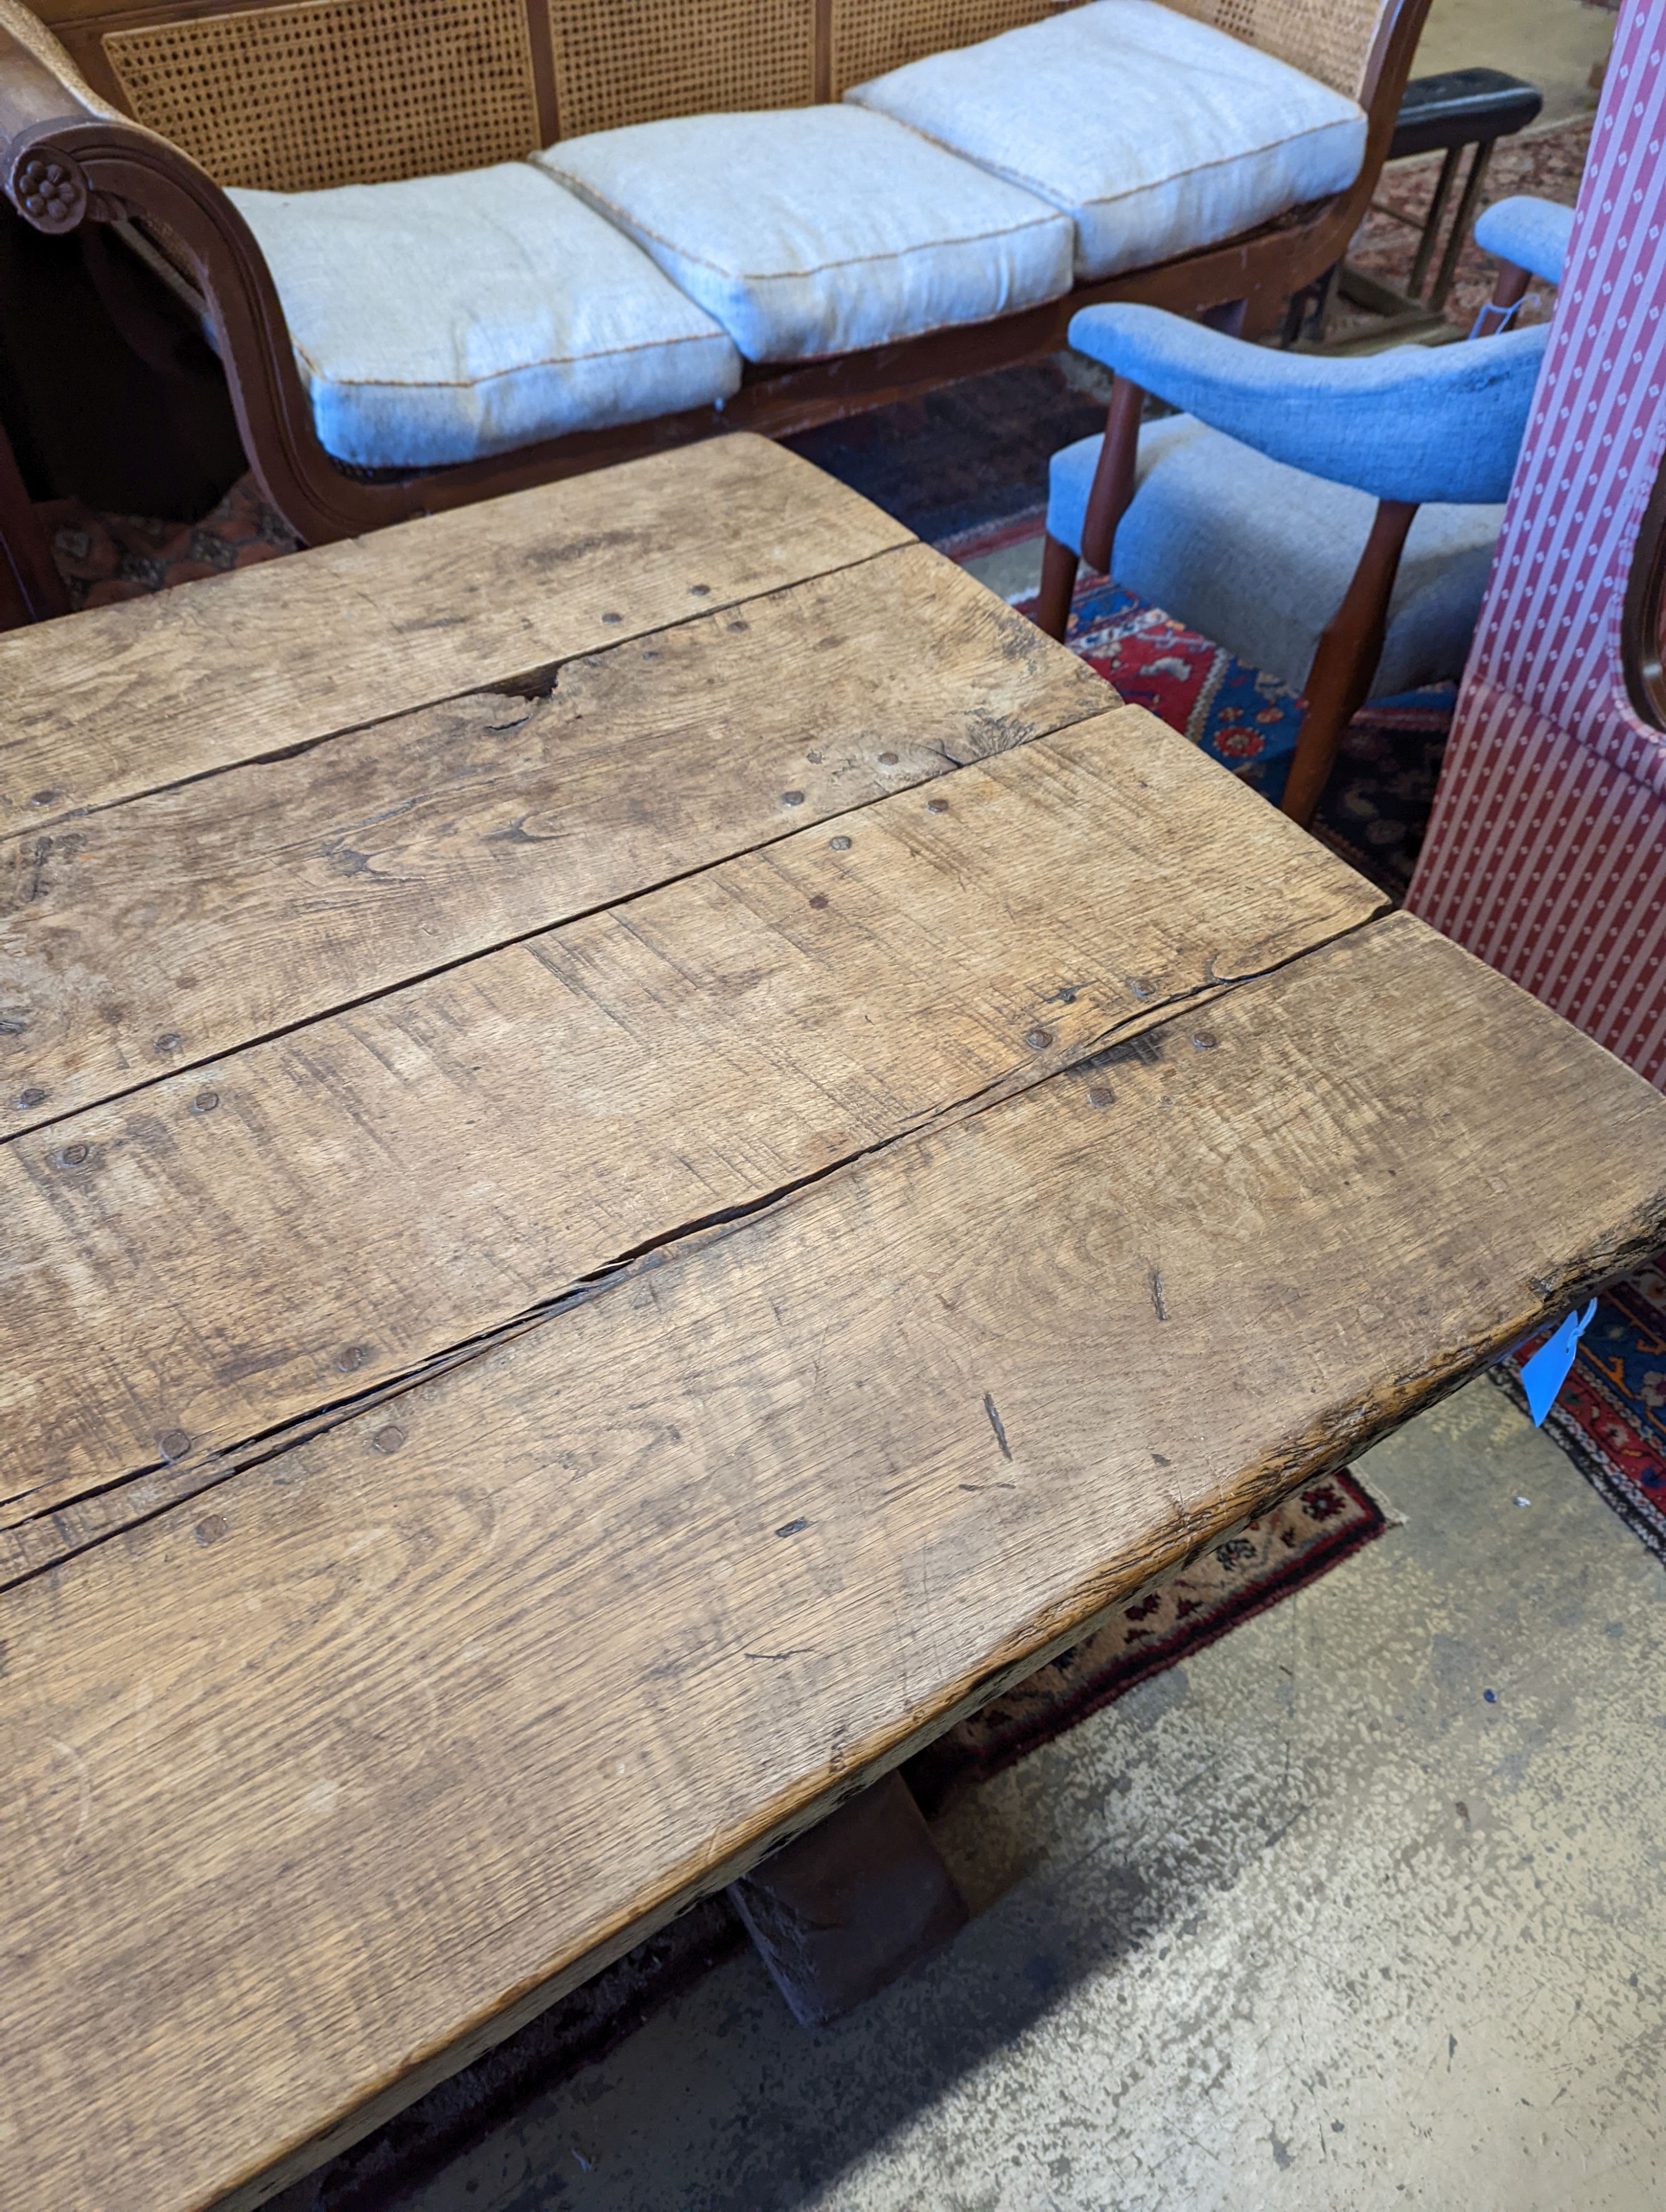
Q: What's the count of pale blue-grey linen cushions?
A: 3